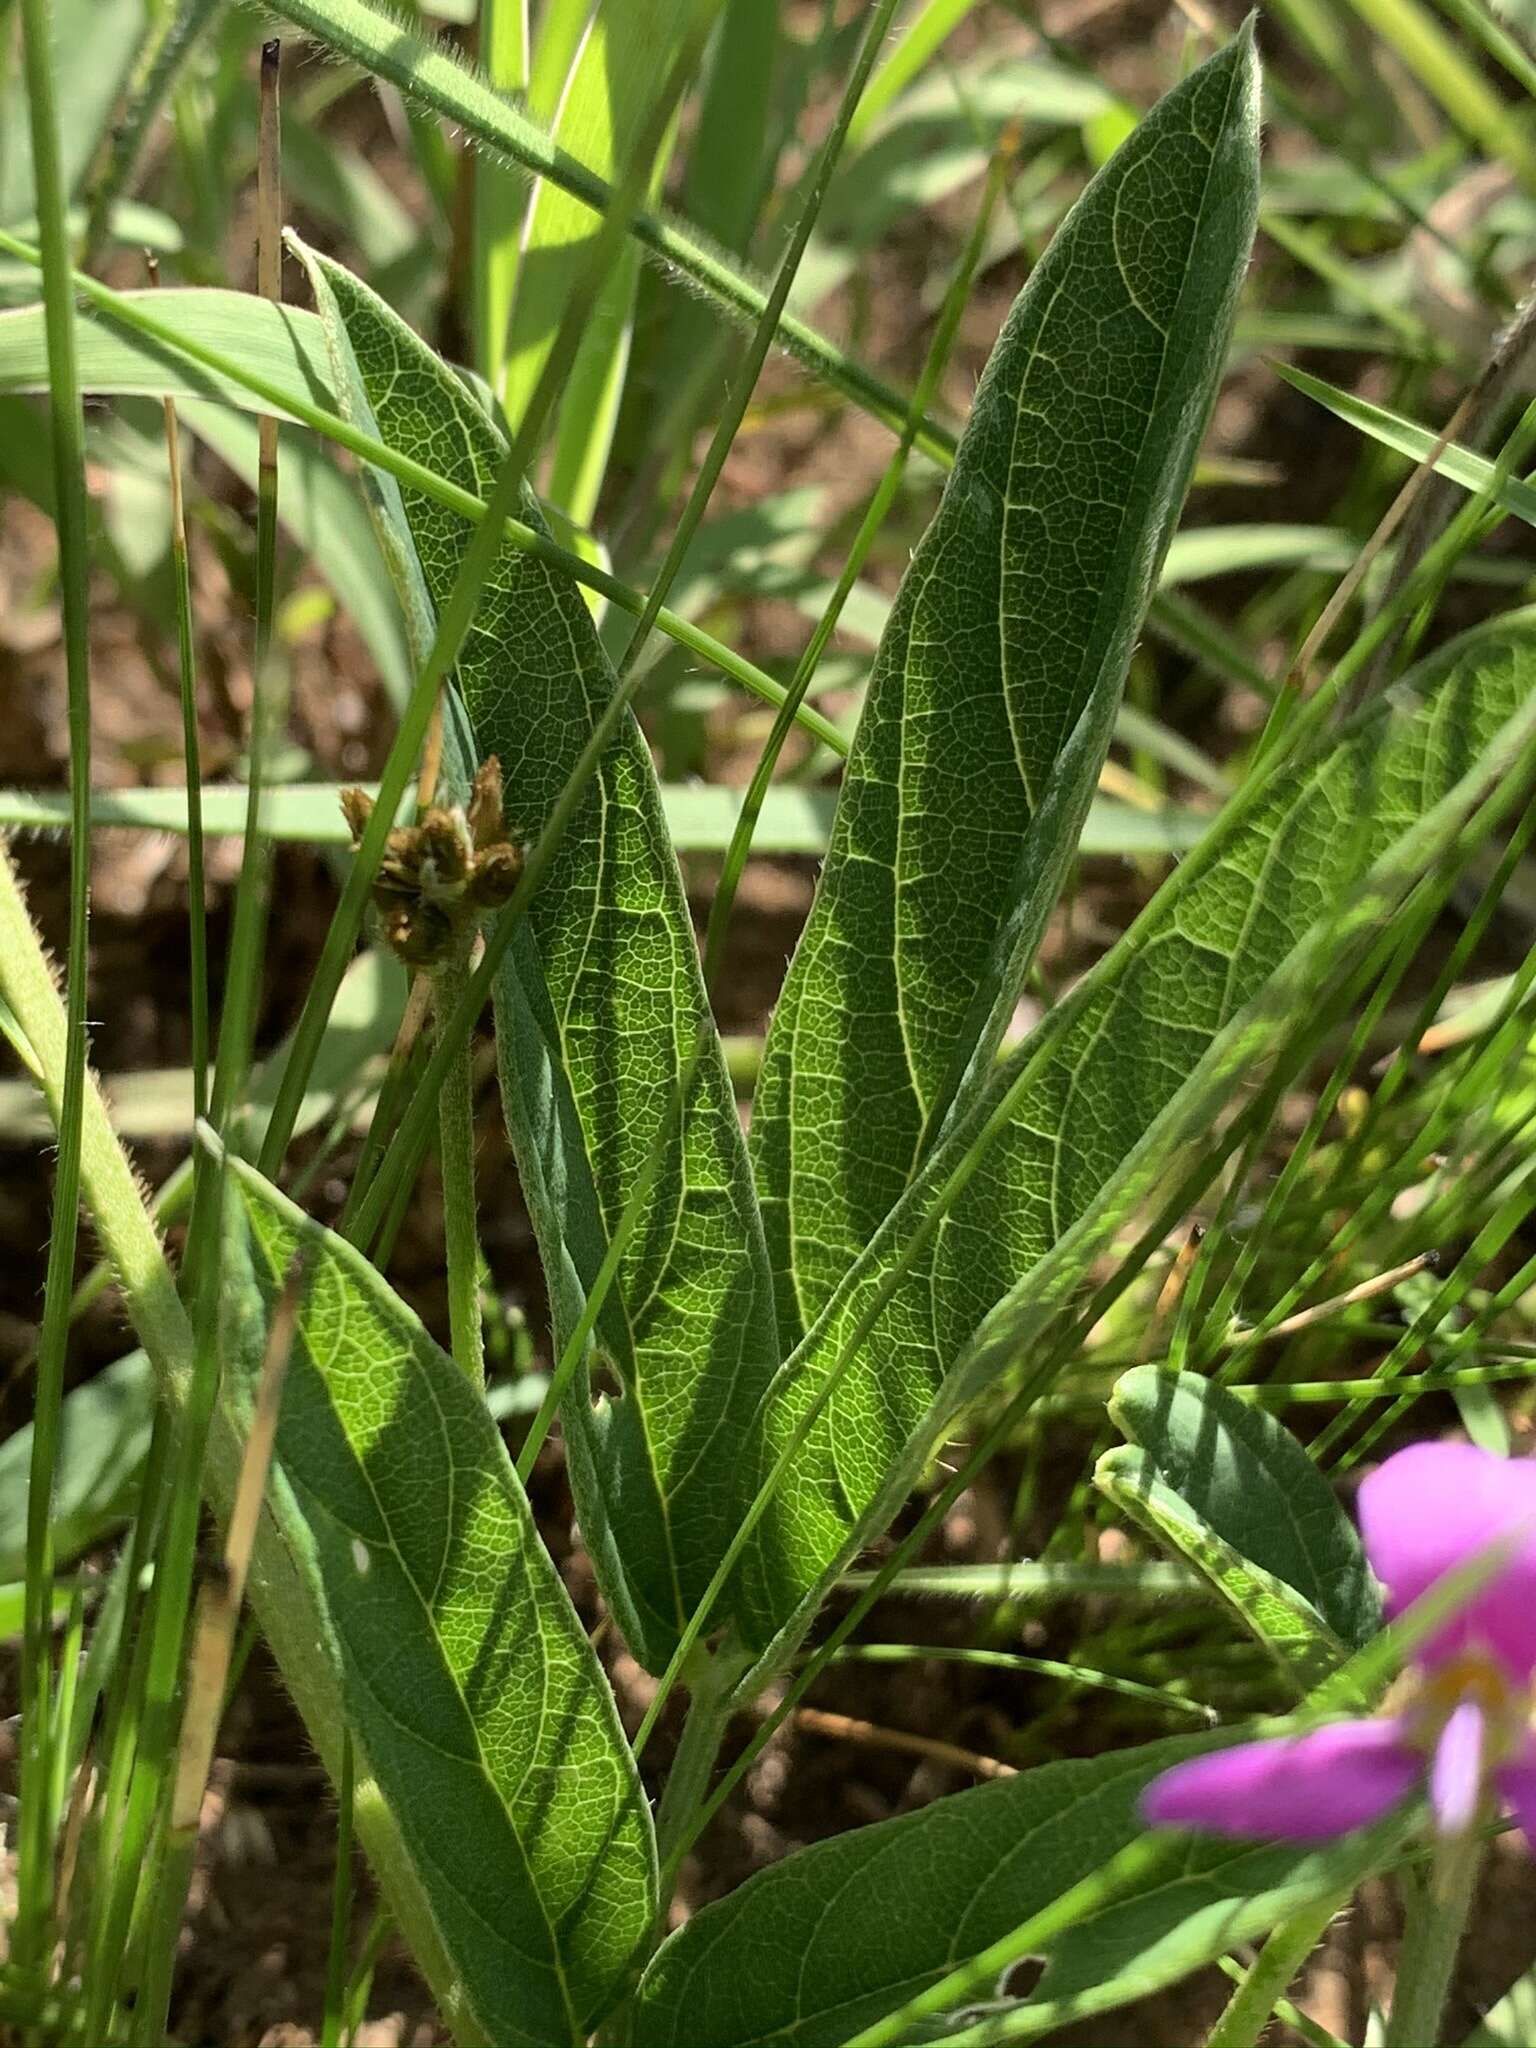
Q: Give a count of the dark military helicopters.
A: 0